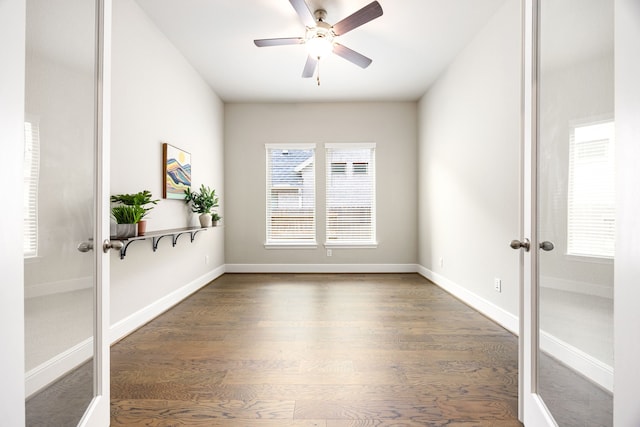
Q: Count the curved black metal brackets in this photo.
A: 4